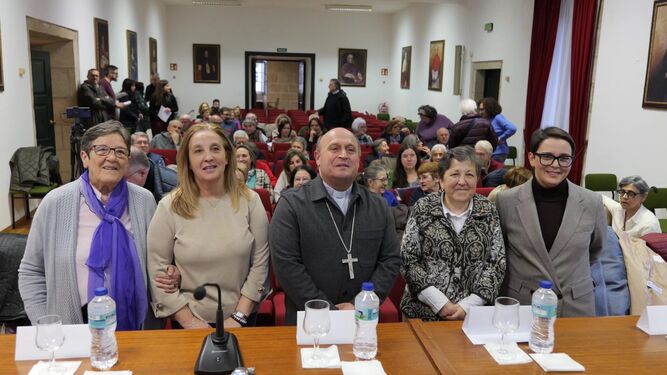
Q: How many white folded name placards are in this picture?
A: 4